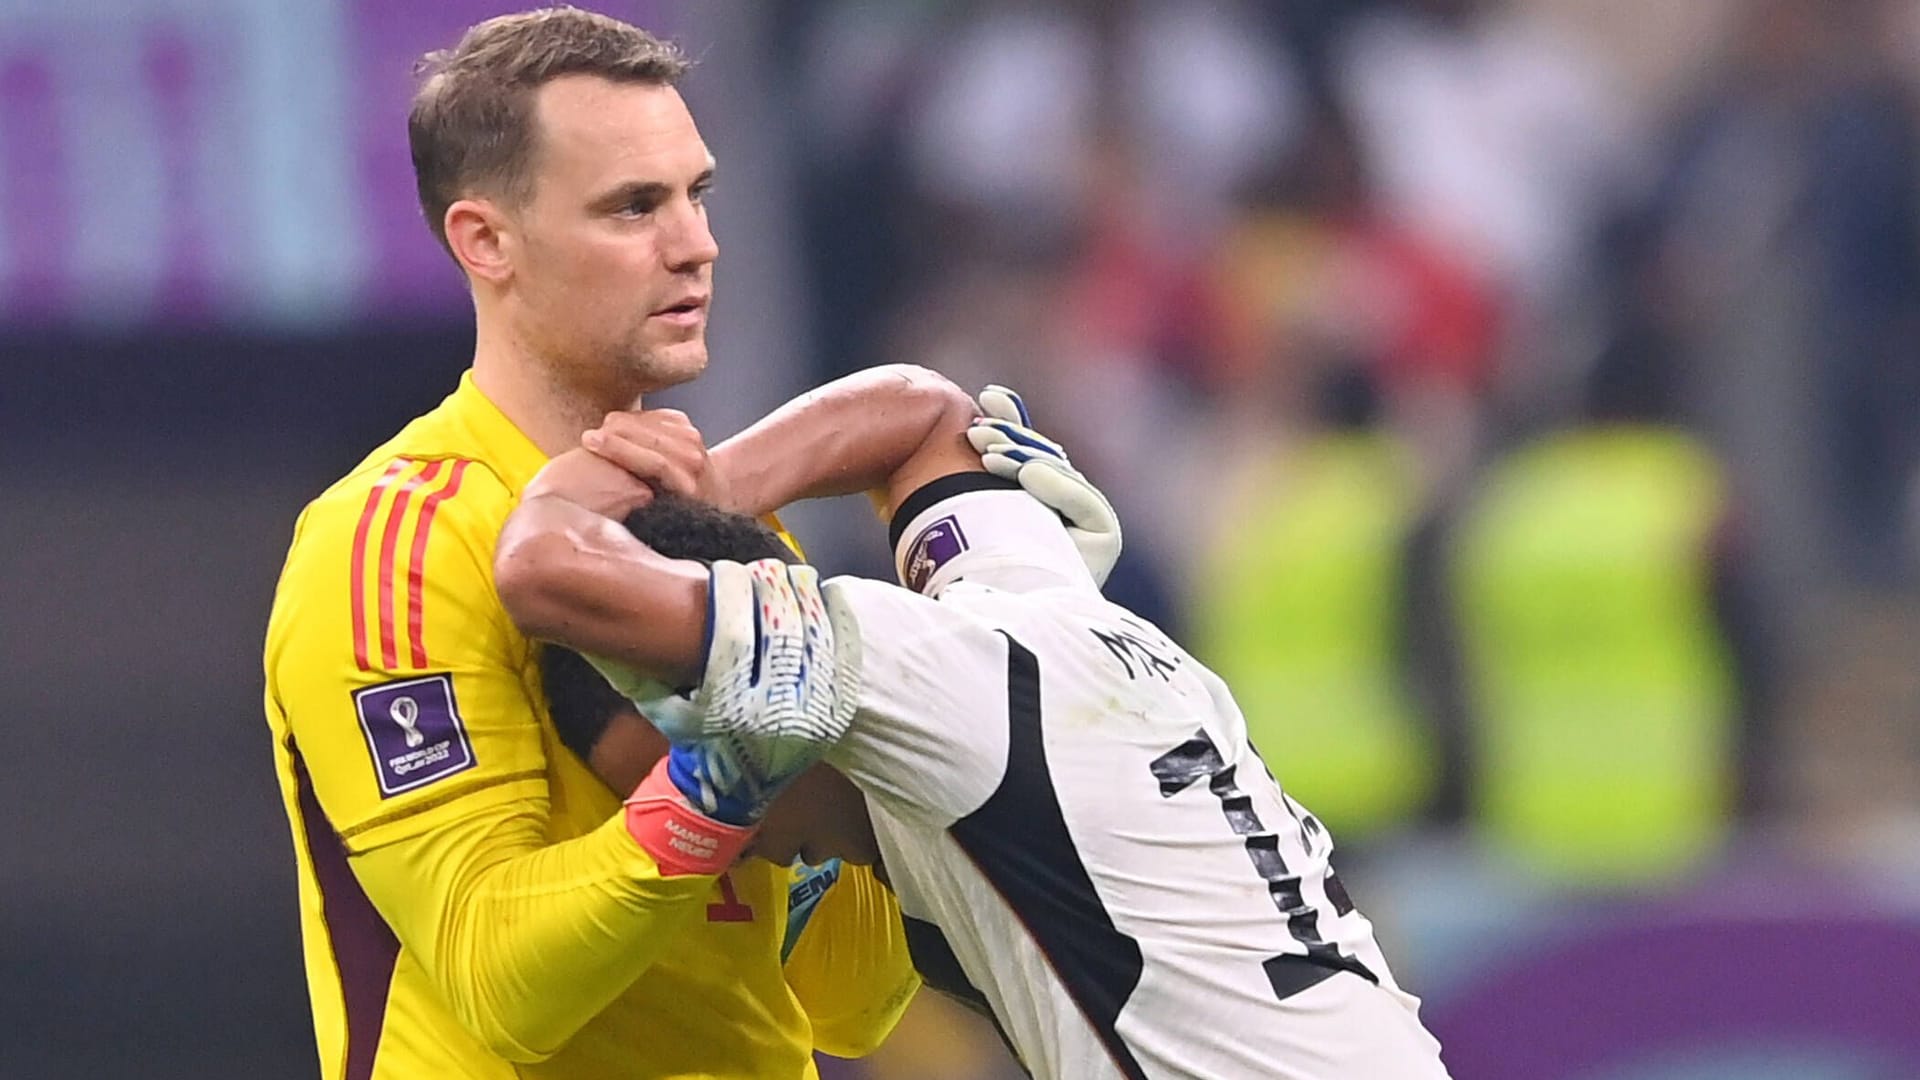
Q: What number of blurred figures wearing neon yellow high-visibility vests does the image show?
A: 2